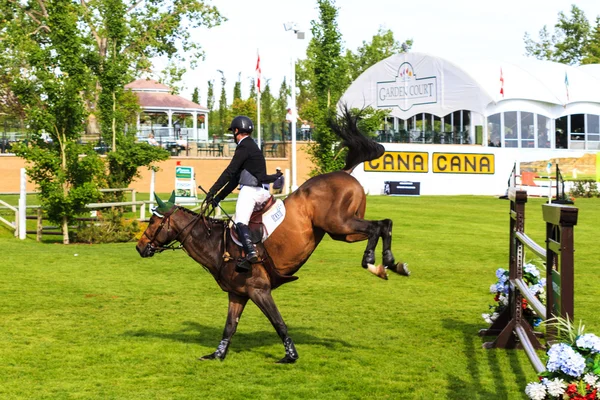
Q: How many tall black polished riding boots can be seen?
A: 1